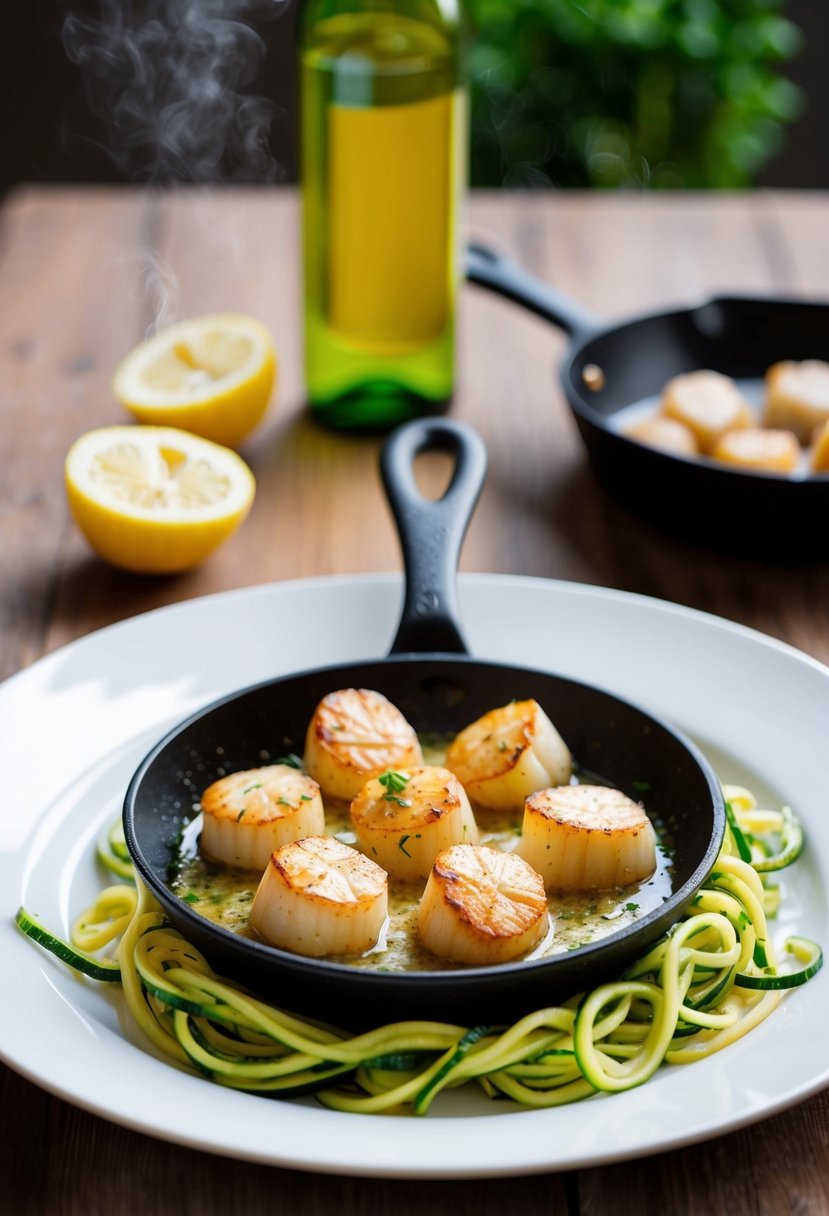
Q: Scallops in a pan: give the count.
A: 12